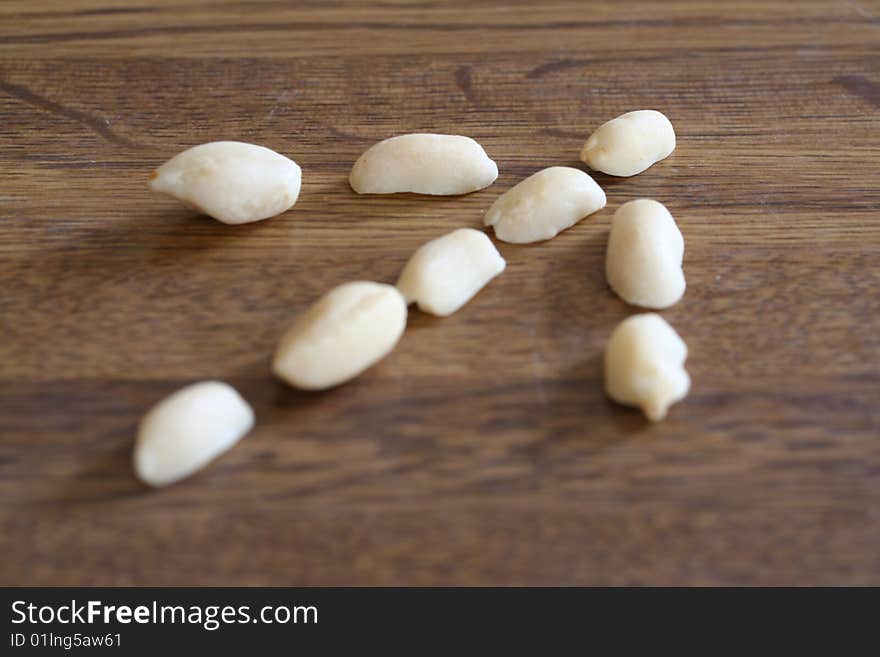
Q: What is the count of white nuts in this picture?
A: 9